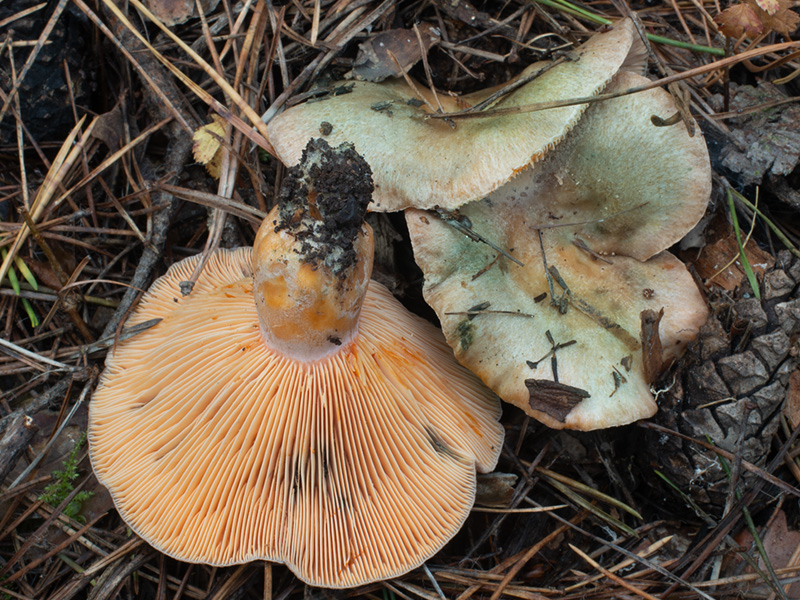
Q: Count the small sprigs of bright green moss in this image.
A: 1